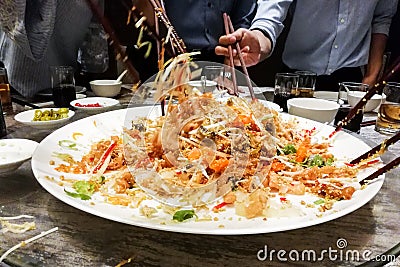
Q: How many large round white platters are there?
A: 1